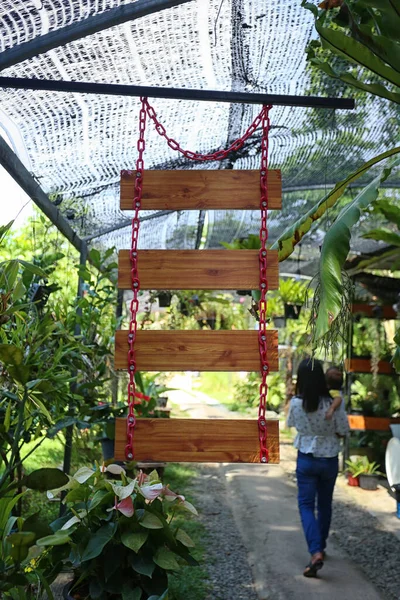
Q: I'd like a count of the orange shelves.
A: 3